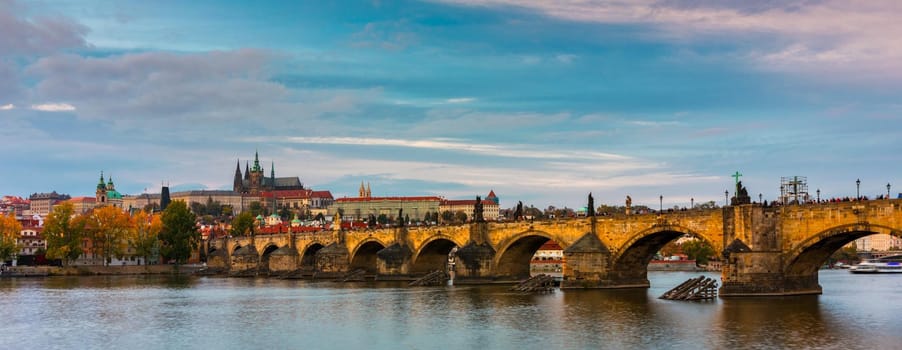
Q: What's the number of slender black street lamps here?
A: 7